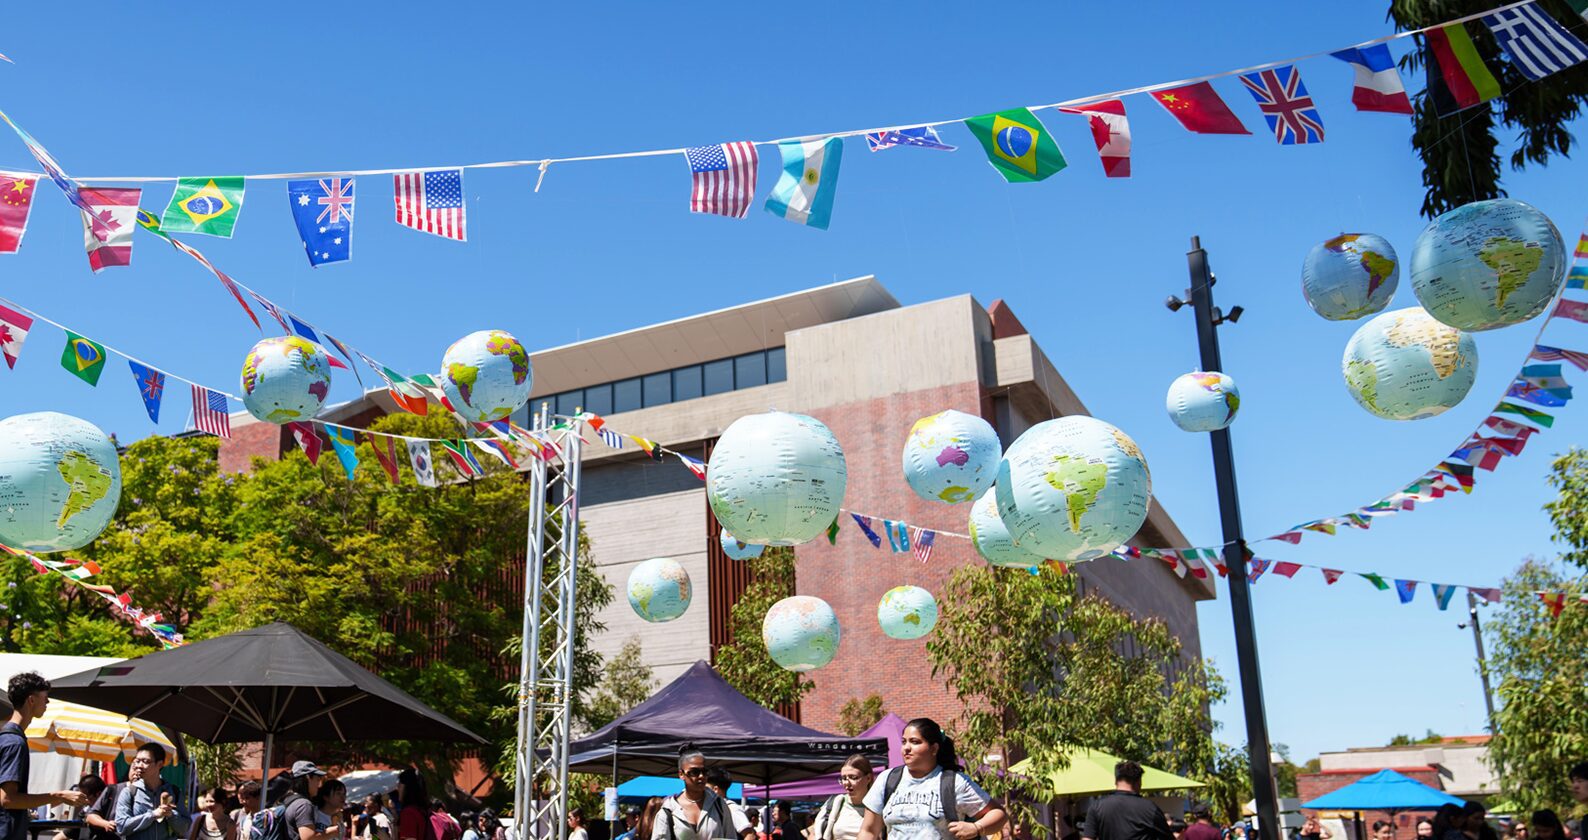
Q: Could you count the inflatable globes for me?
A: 15